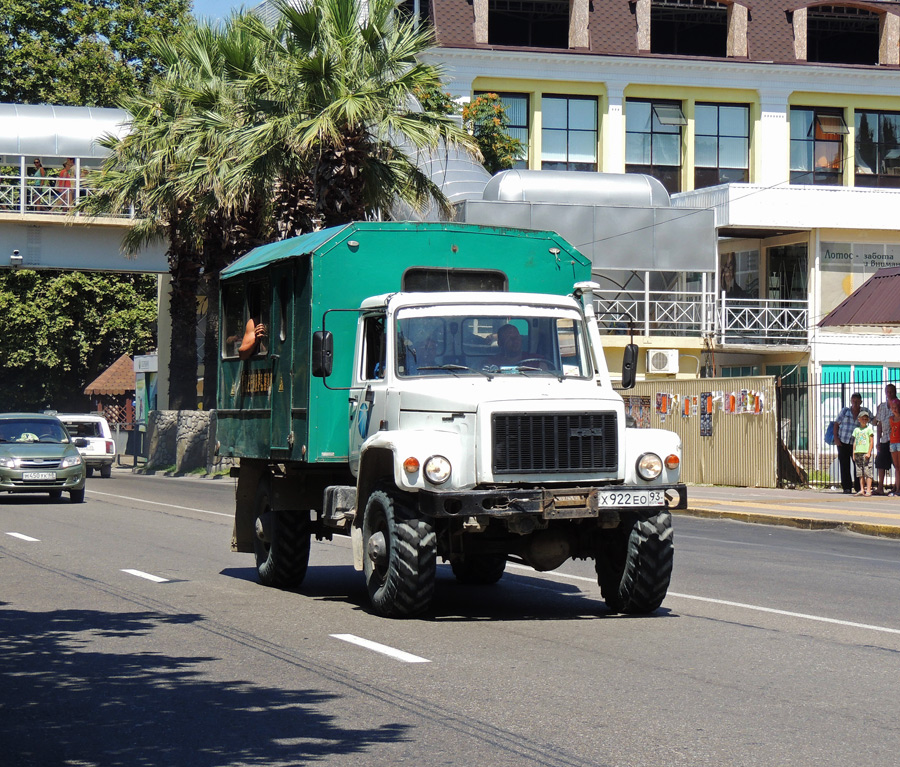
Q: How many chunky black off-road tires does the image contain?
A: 4